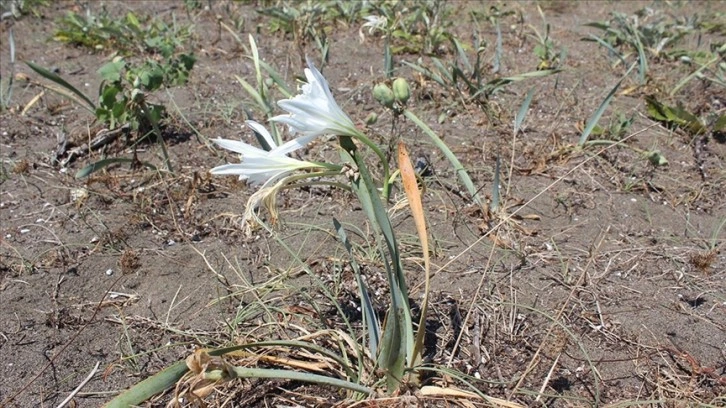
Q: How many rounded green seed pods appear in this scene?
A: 2